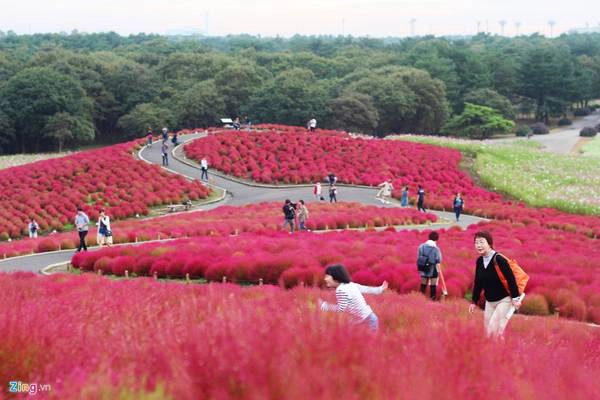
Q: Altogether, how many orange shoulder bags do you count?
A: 1